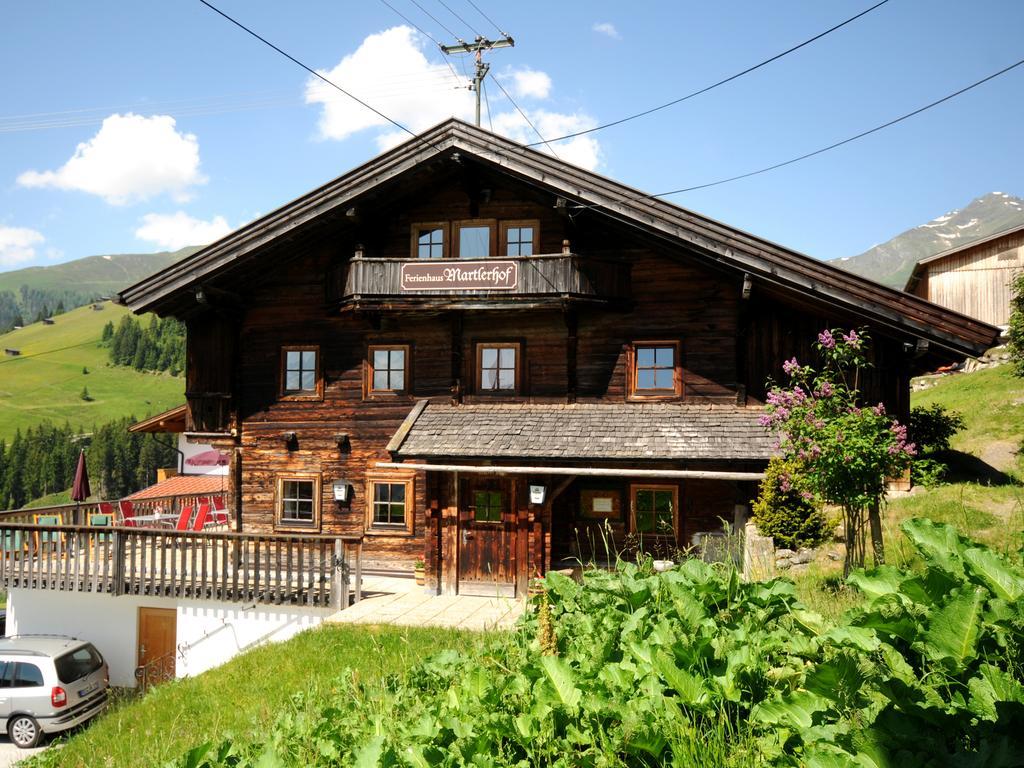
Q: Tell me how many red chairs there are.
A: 6